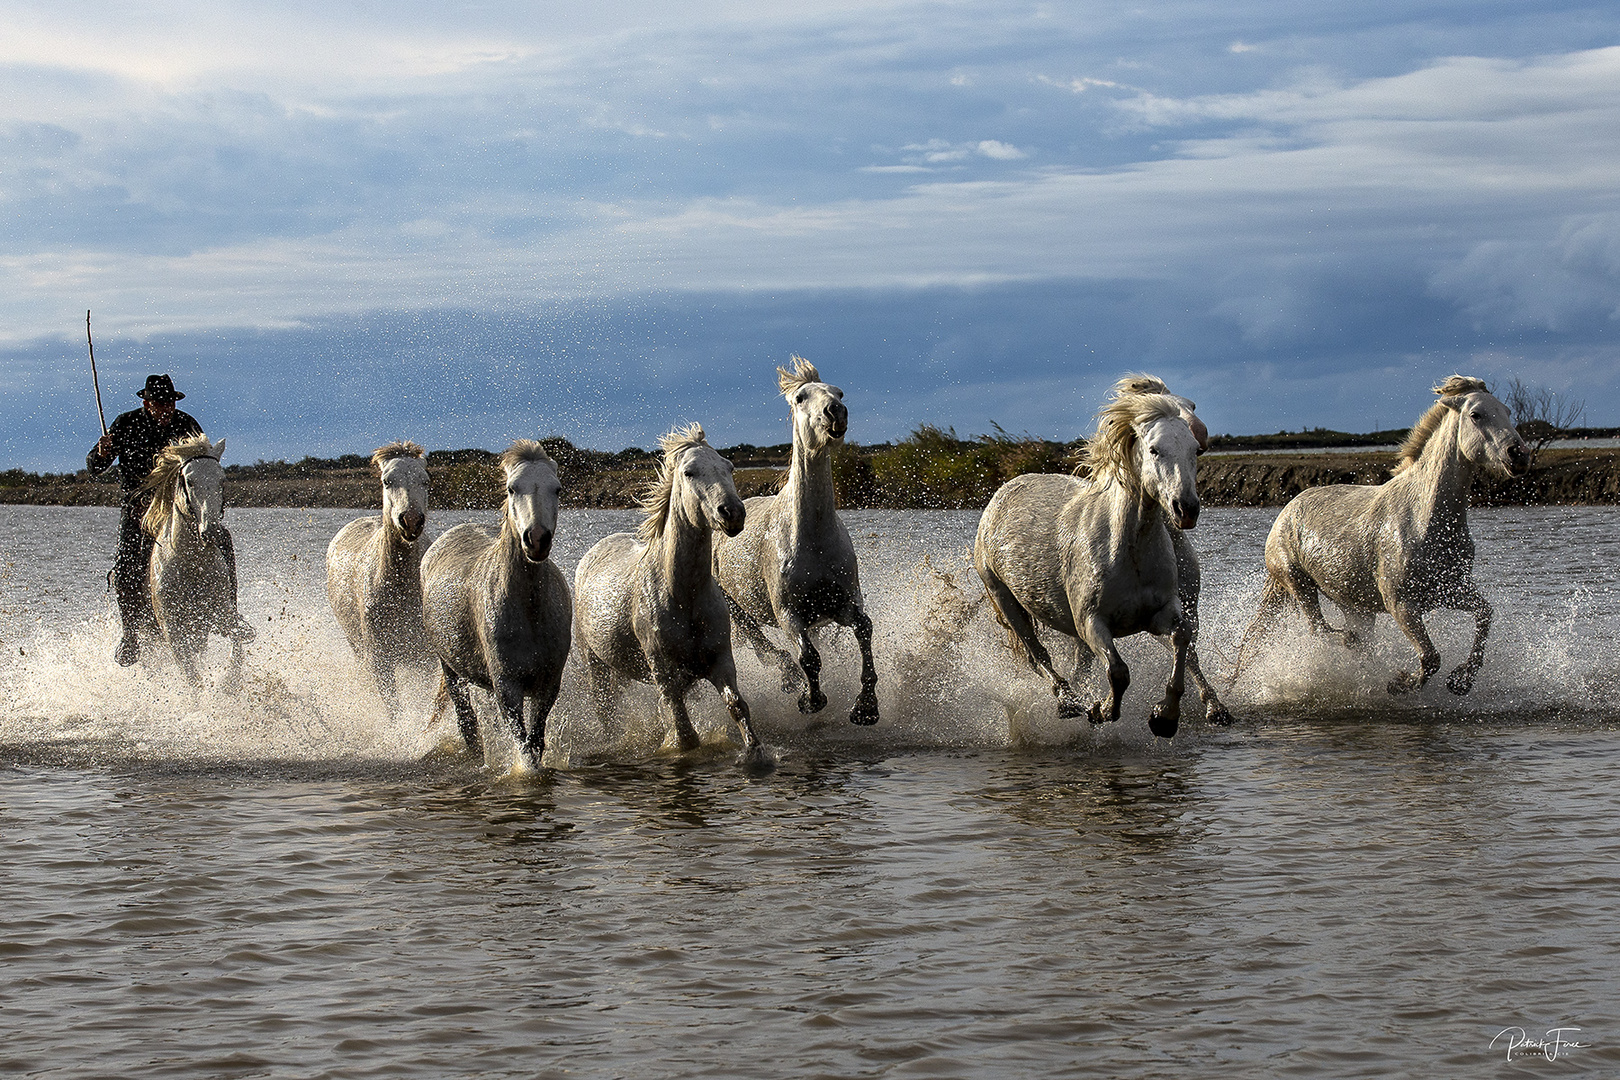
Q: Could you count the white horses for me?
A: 8